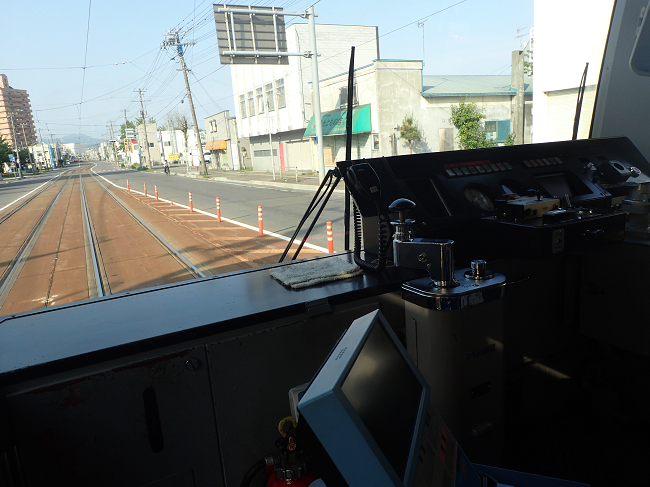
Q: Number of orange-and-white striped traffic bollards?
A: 7